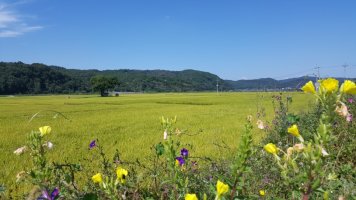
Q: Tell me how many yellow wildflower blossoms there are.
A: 11